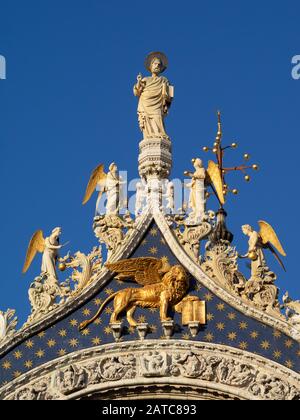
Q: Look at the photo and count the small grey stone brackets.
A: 4